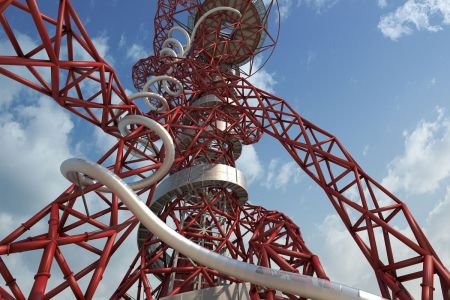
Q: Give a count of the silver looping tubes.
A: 1